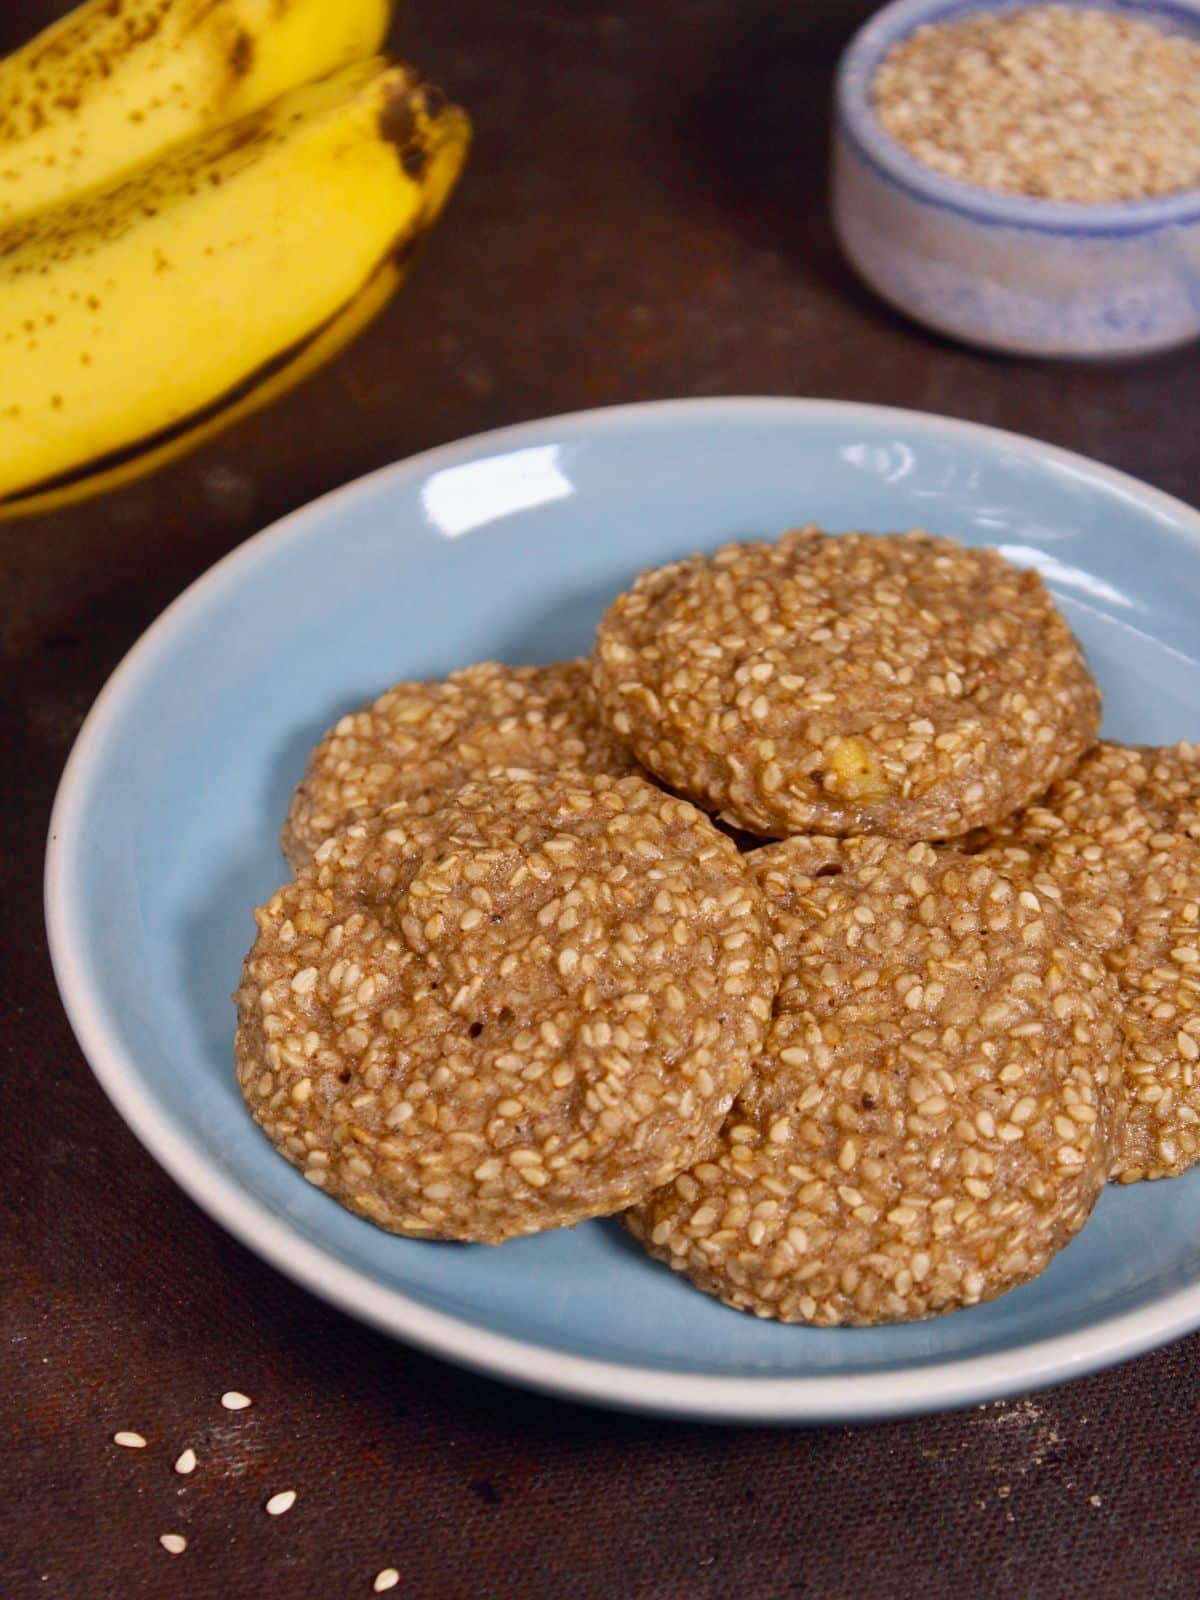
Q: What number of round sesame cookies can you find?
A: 5